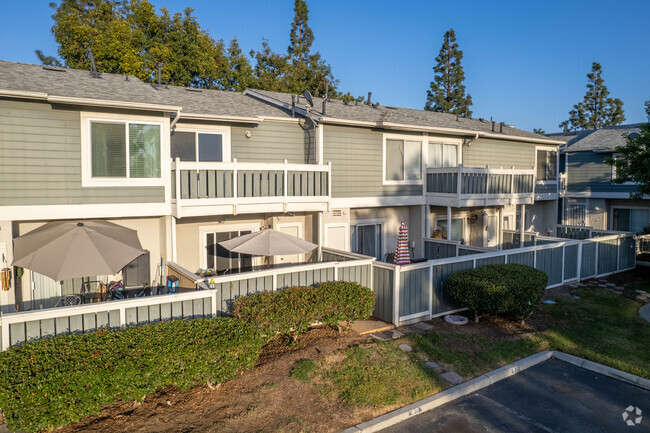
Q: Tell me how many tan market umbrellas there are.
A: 2